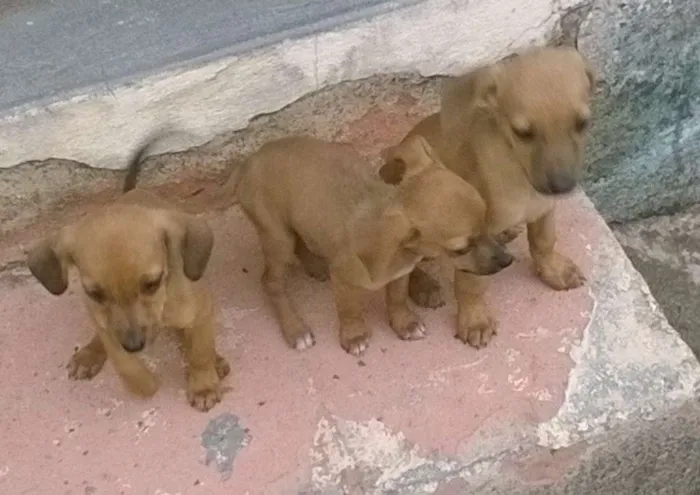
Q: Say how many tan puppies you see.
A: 3